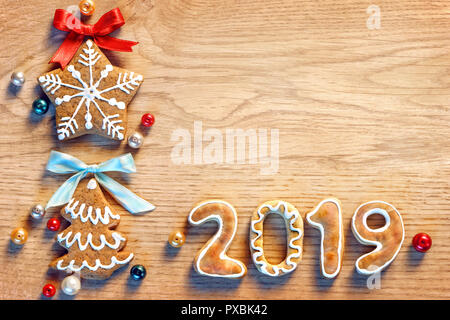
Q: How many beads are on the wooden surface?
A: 13